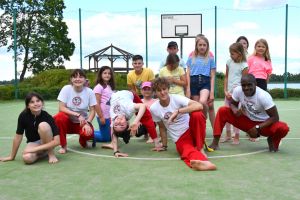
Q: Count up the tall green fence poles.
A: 5